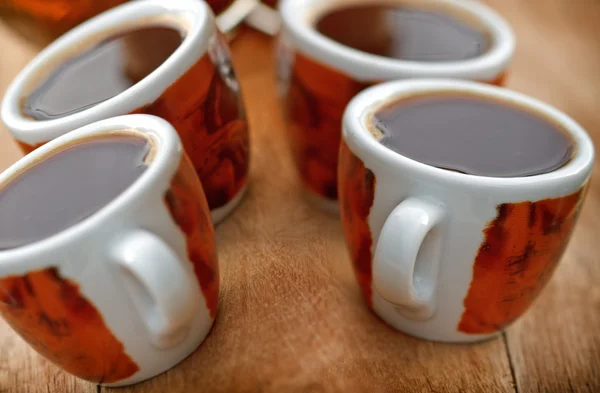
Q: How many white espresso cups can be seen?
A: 4